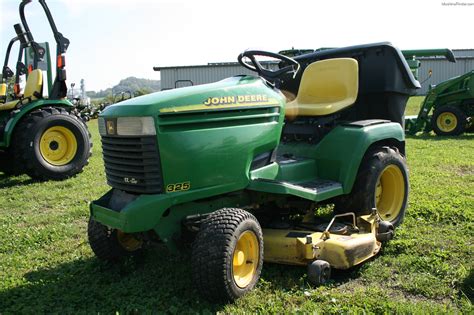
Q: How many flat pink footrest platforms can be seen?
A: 0